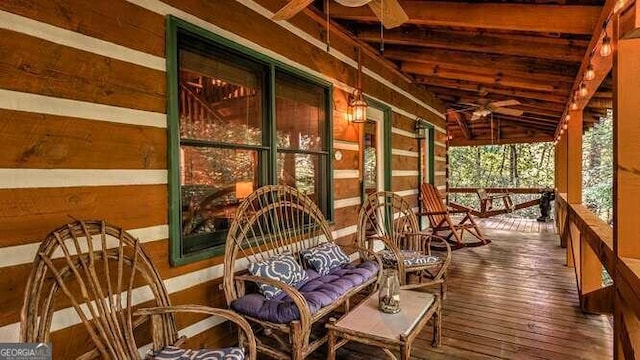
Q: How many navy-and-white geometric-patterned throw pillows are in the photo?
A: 2